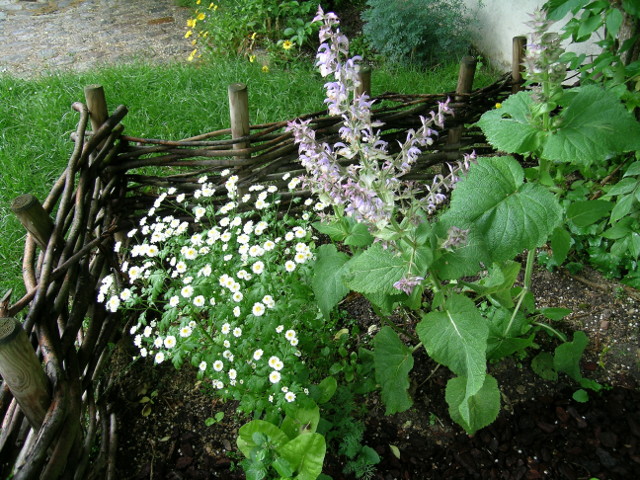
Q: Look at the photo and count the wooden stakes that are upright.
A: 7